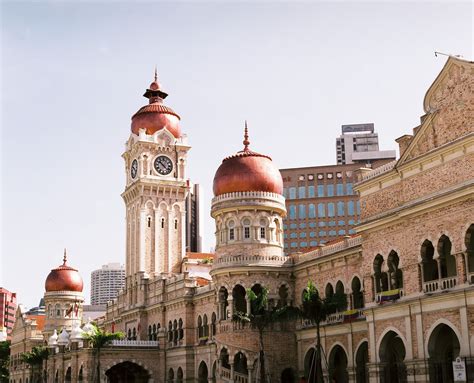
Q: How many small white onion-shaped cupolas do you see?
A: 4